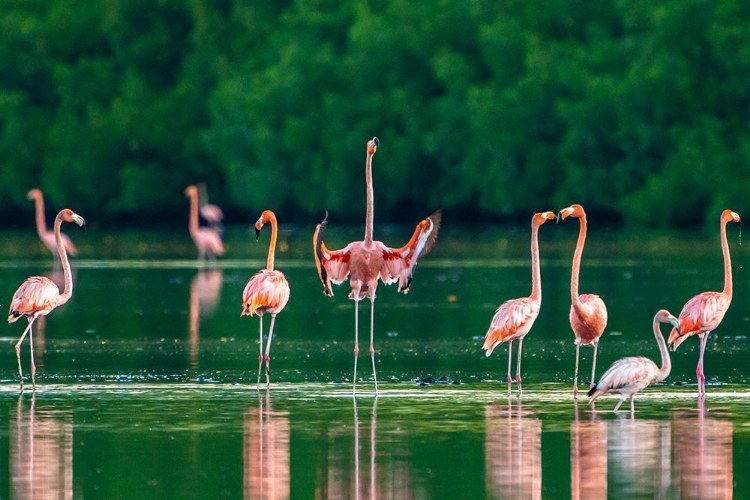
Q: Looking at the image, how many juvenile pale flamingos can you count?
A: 1